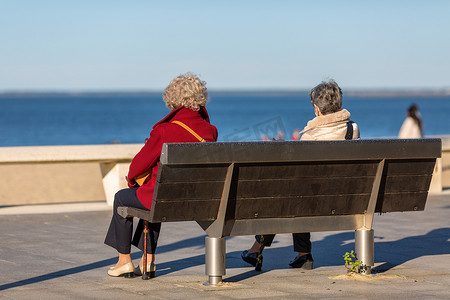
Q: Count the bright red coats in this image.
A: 1